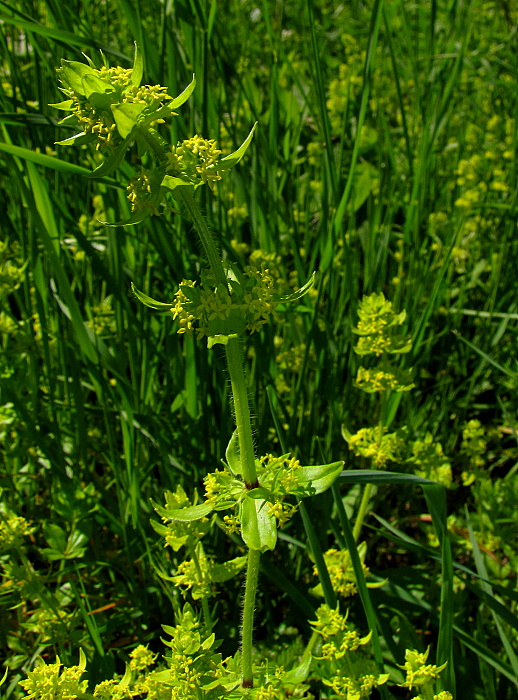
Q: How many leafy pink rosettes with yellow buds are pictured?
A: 0